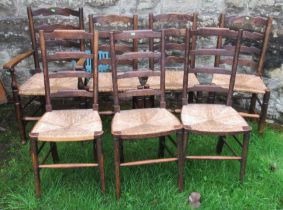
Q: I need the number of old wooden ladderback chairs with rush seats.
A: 7